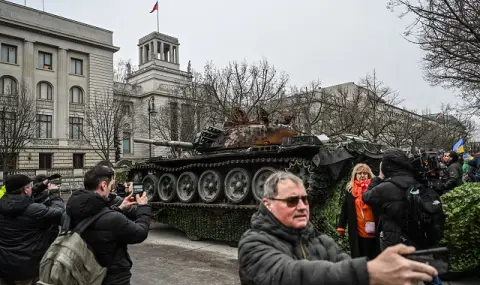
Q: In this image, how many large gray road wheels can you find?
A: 6